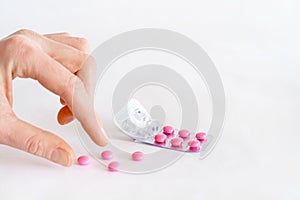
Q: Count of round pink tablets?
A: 10